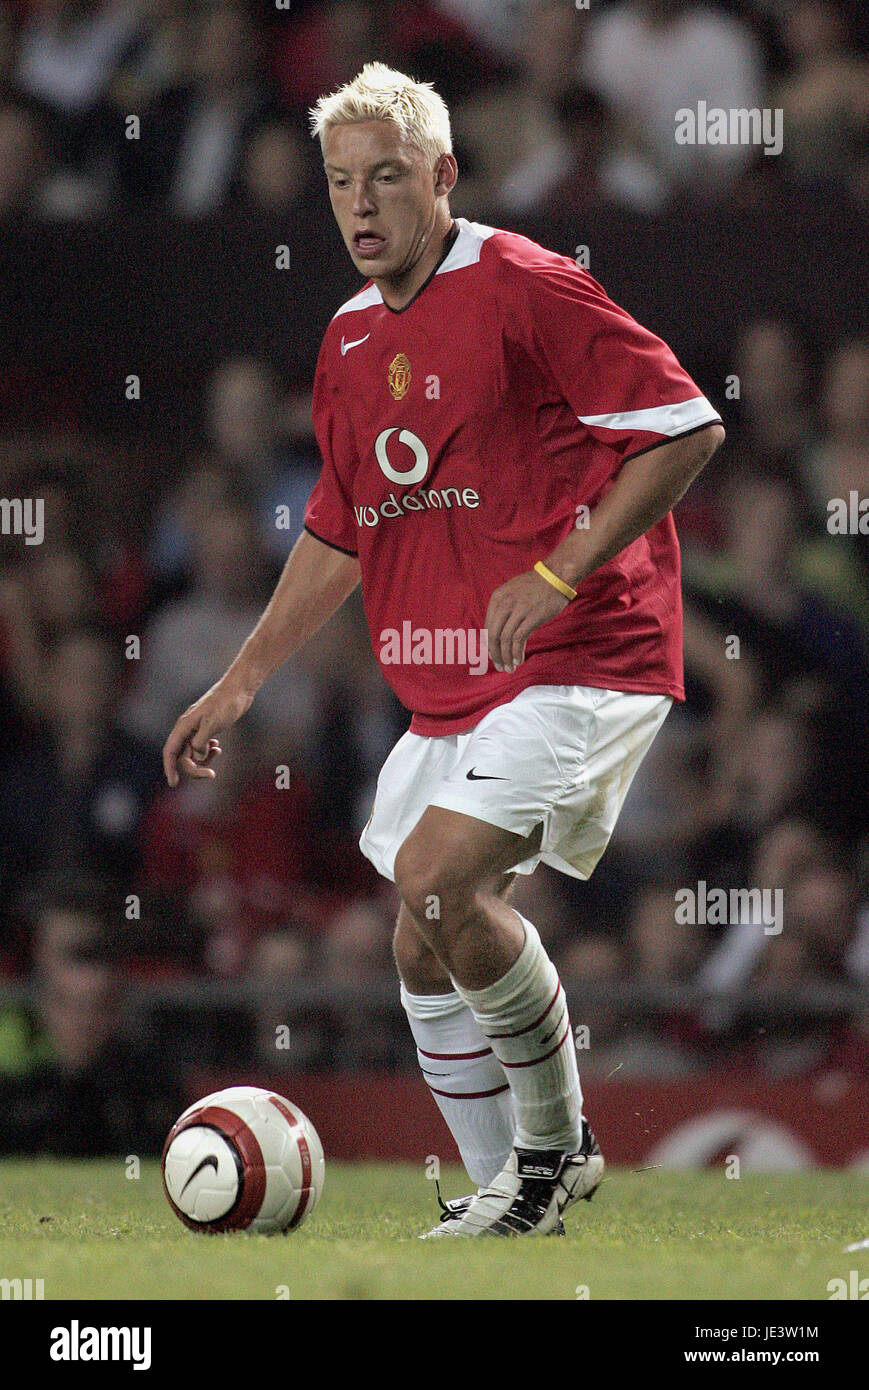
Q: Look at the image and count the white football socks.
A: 2